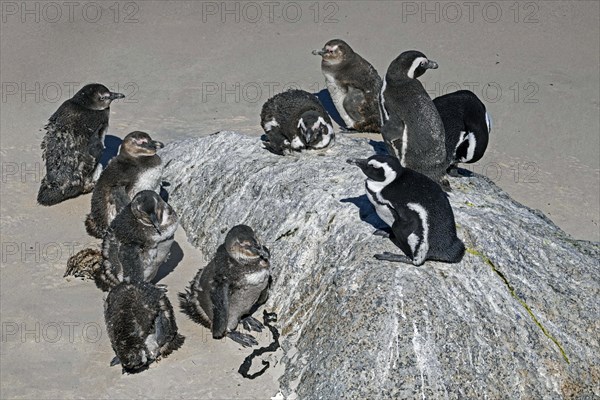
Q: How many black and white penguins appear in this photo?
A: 4